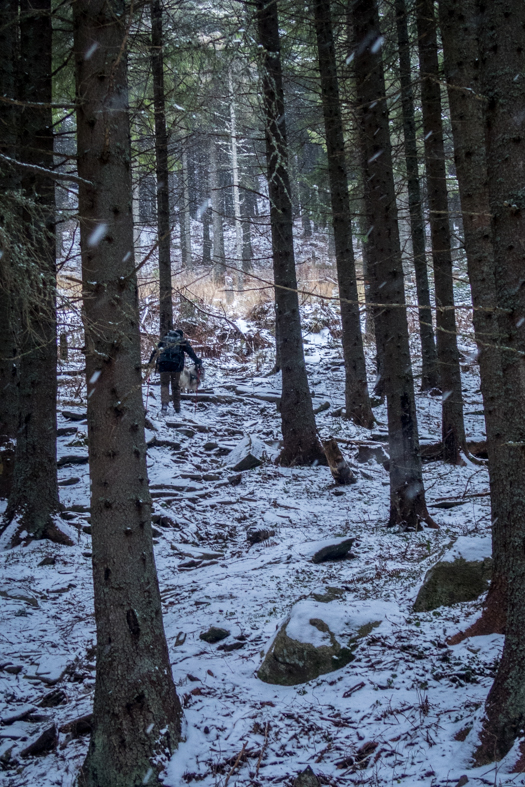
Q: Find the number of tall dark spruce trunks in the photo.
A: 11